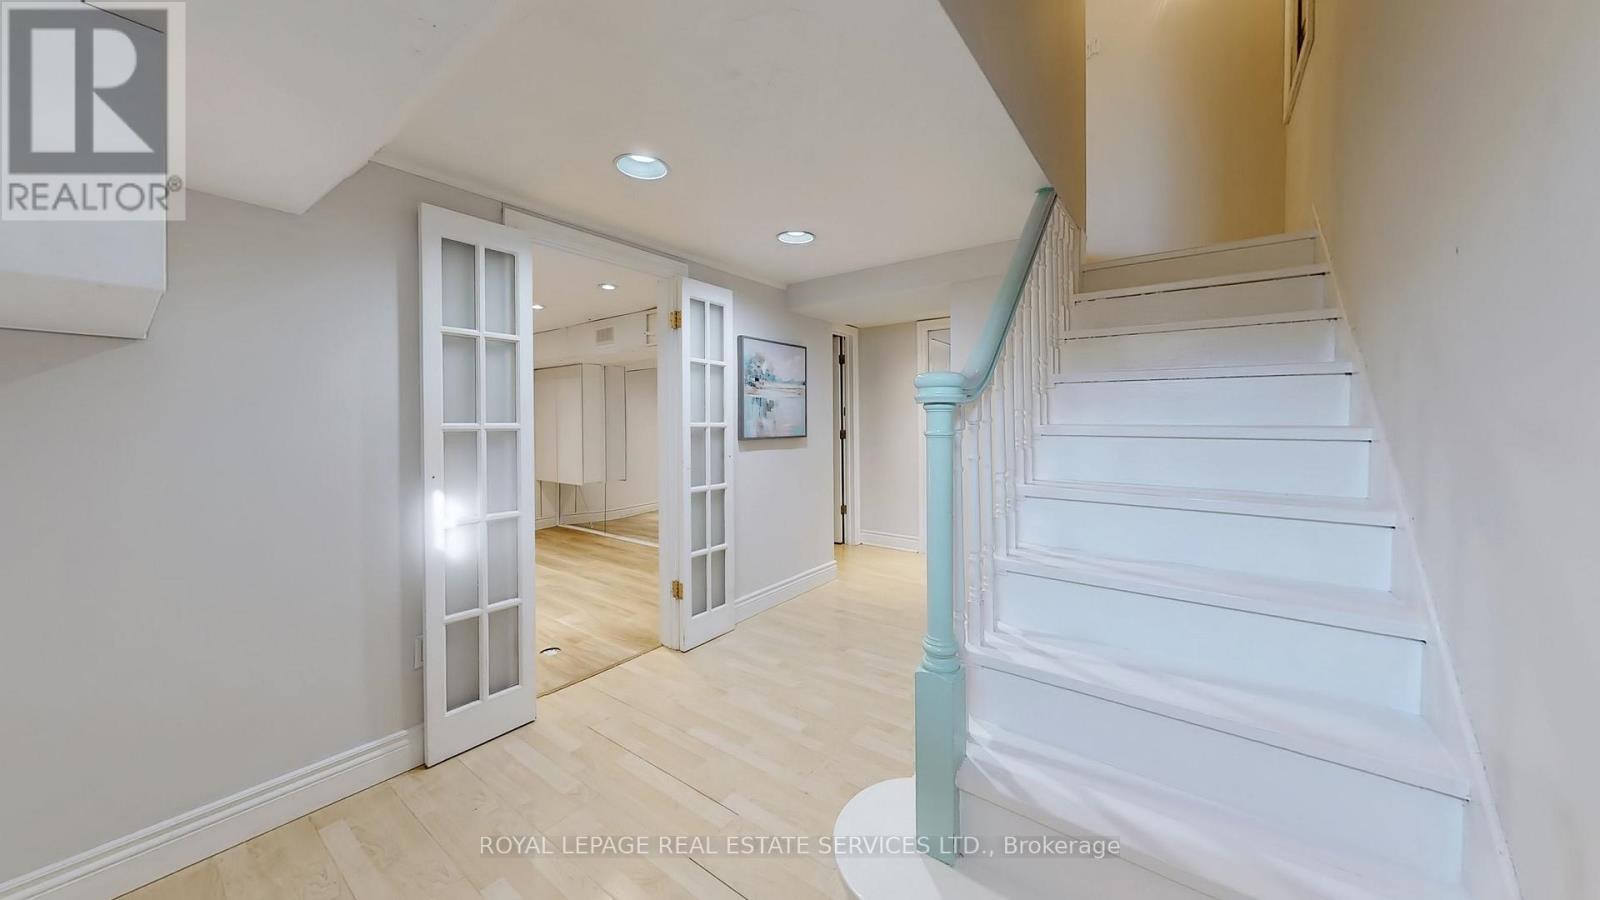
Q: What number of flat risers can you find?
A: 9